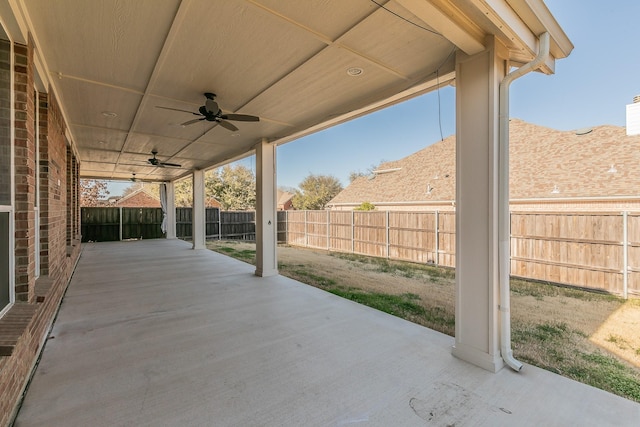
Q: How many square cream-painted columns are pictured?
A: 4